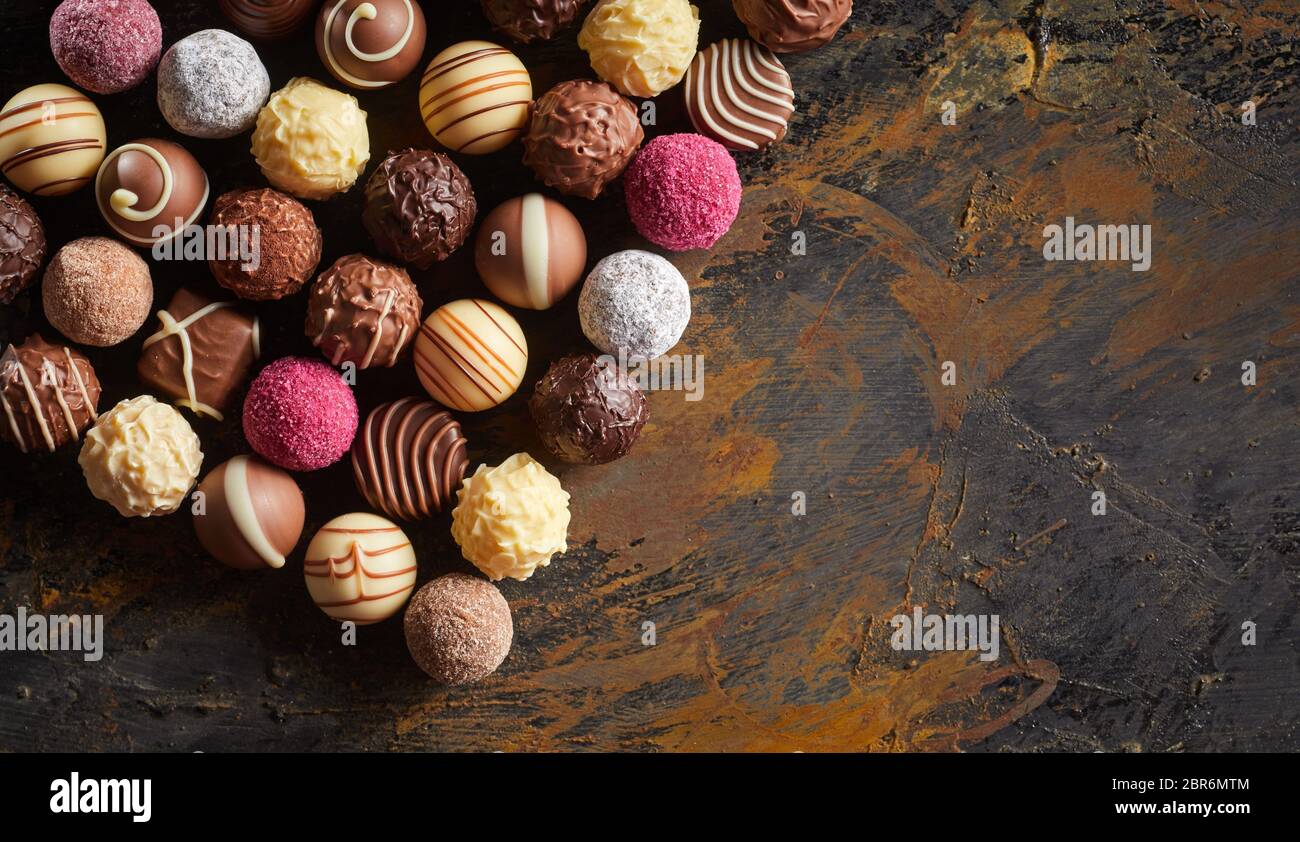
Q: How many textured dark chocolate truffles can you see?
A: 4